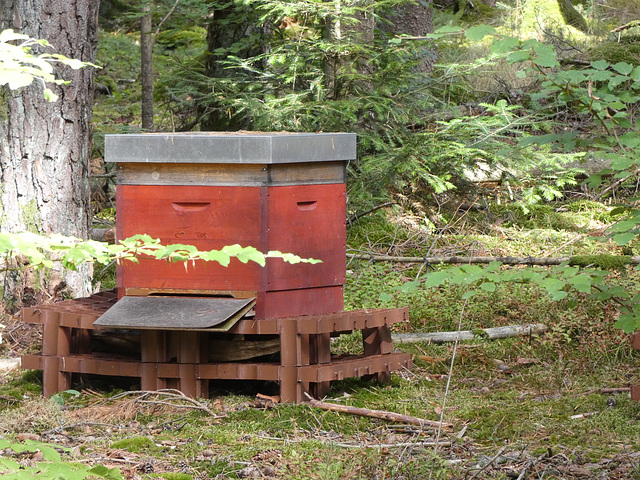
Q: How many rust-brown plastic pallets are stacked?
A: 2